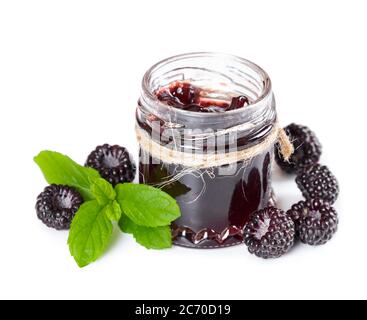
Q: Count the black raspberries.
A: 6